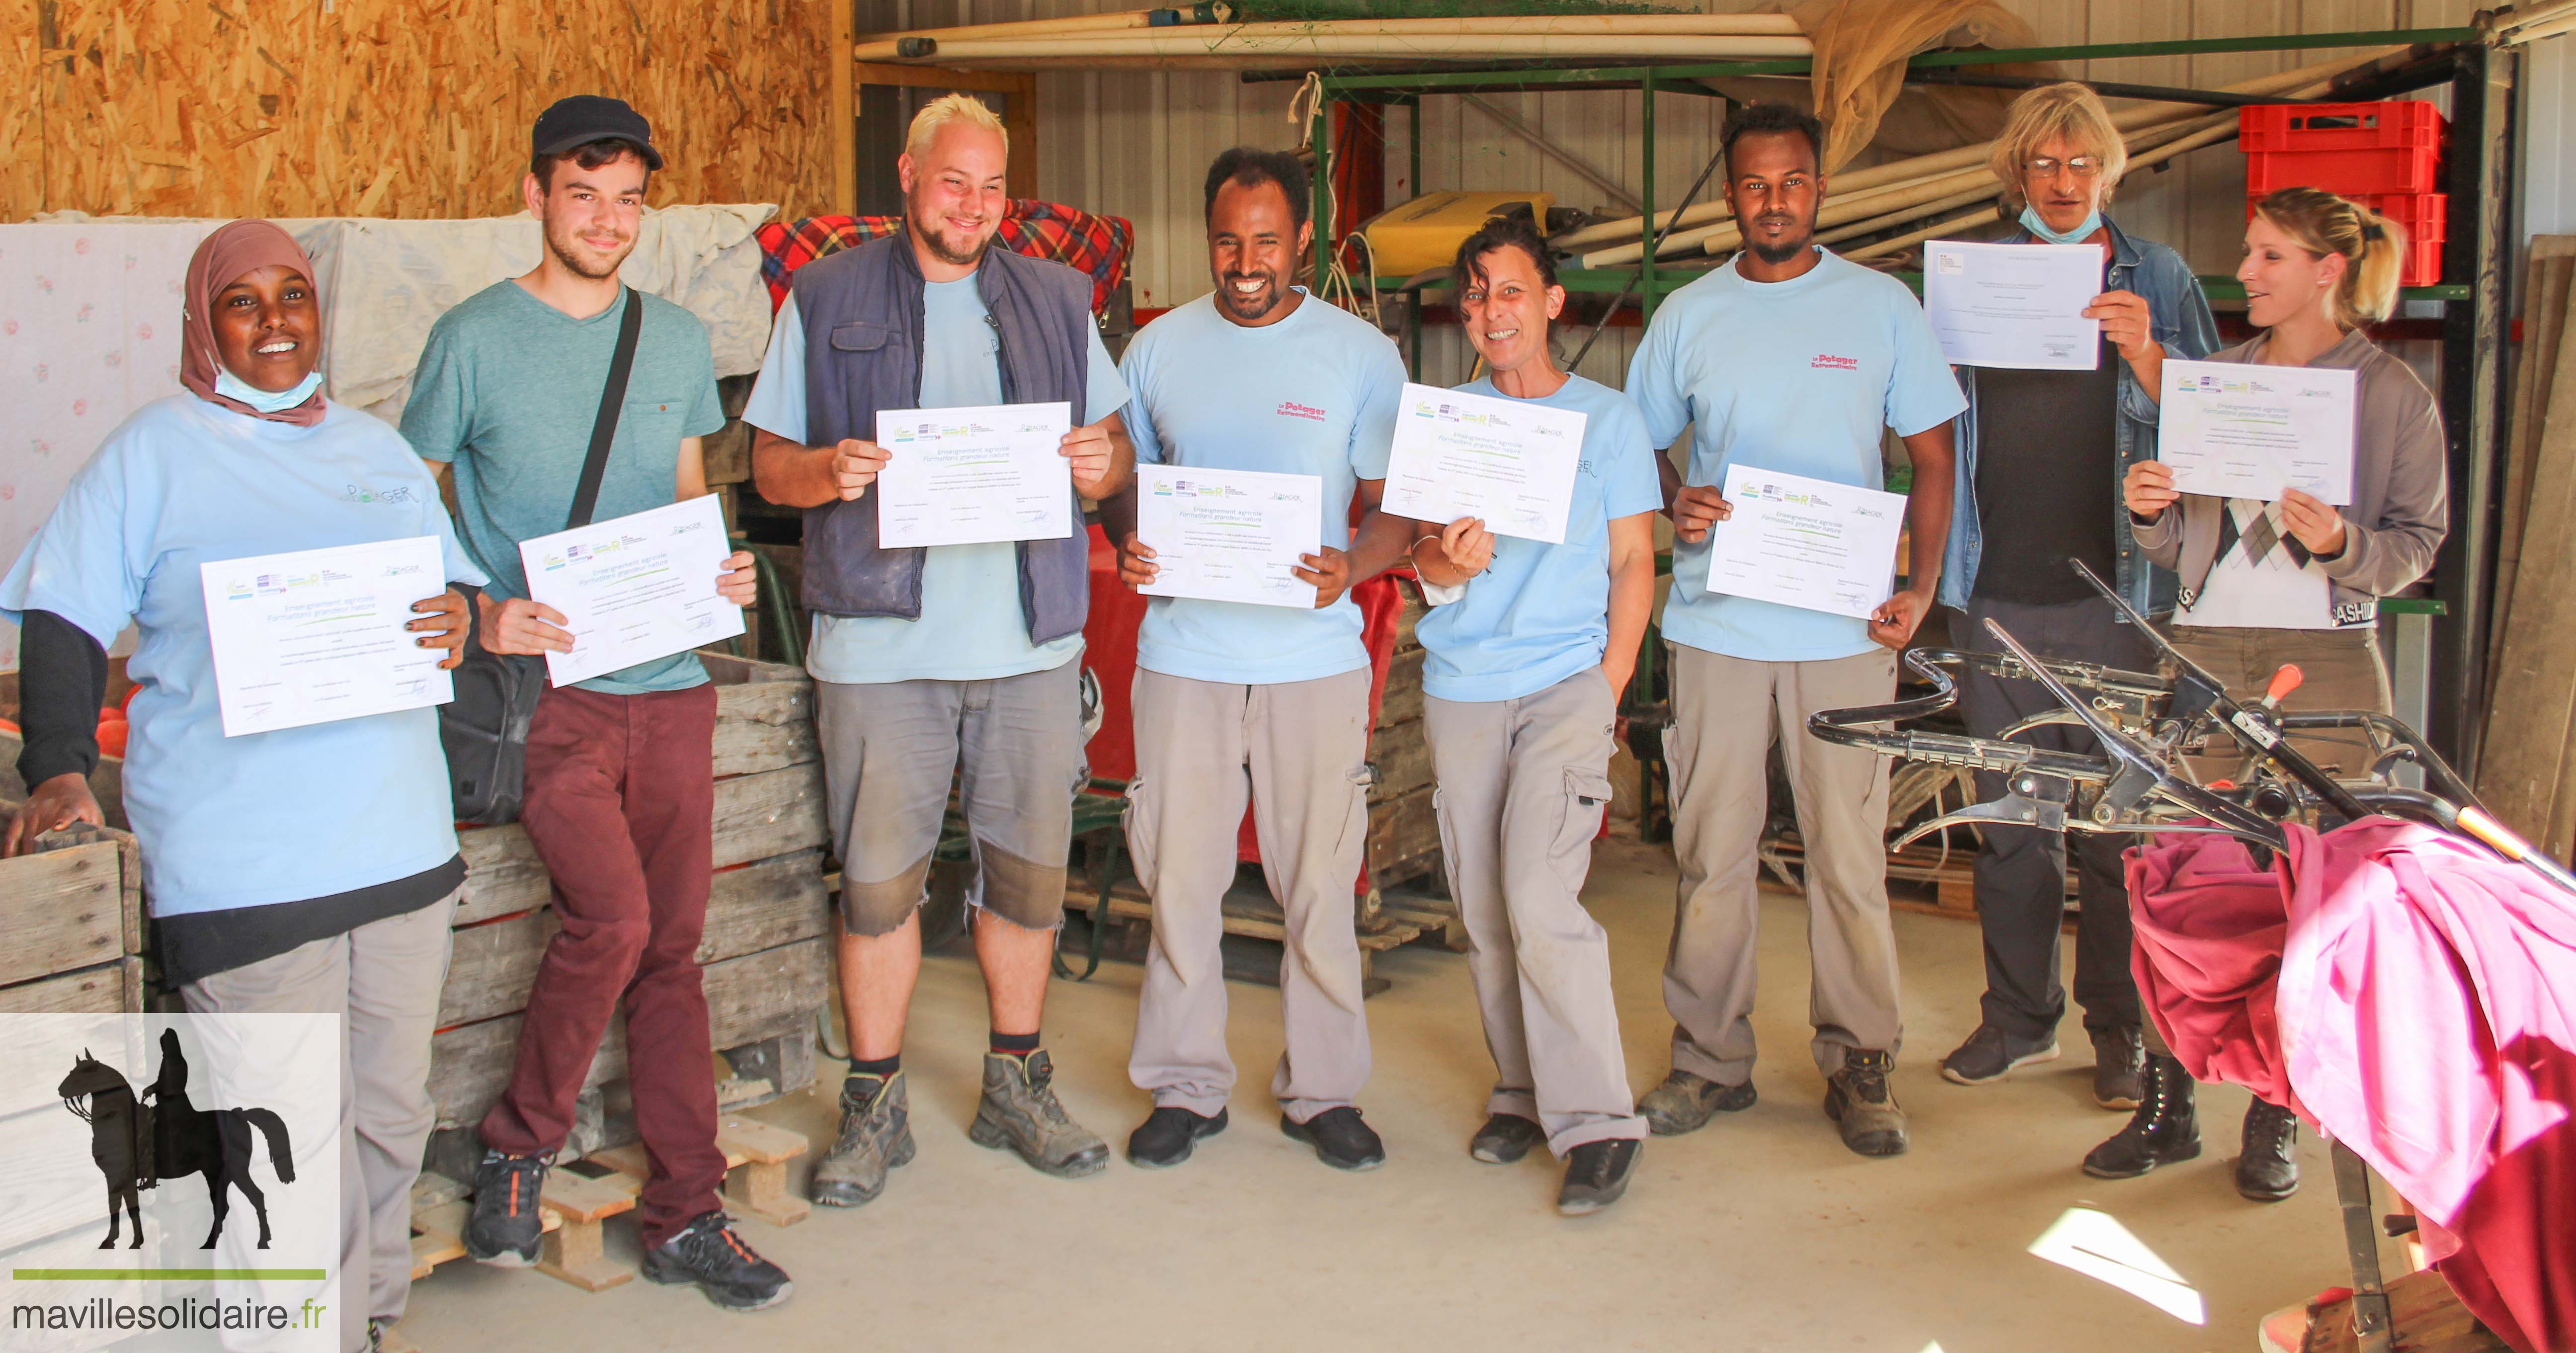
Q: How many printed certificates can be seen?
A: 8